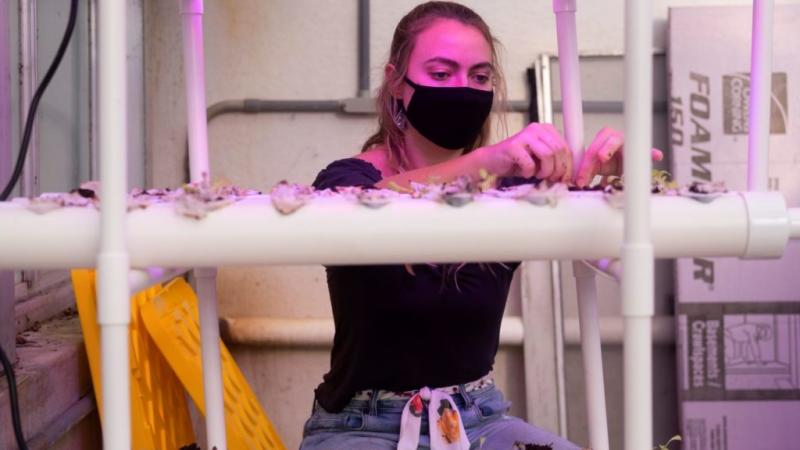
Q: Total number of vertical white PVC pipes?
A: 5